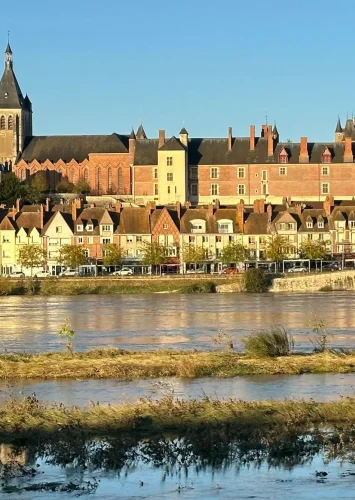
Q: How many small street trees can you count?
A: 8